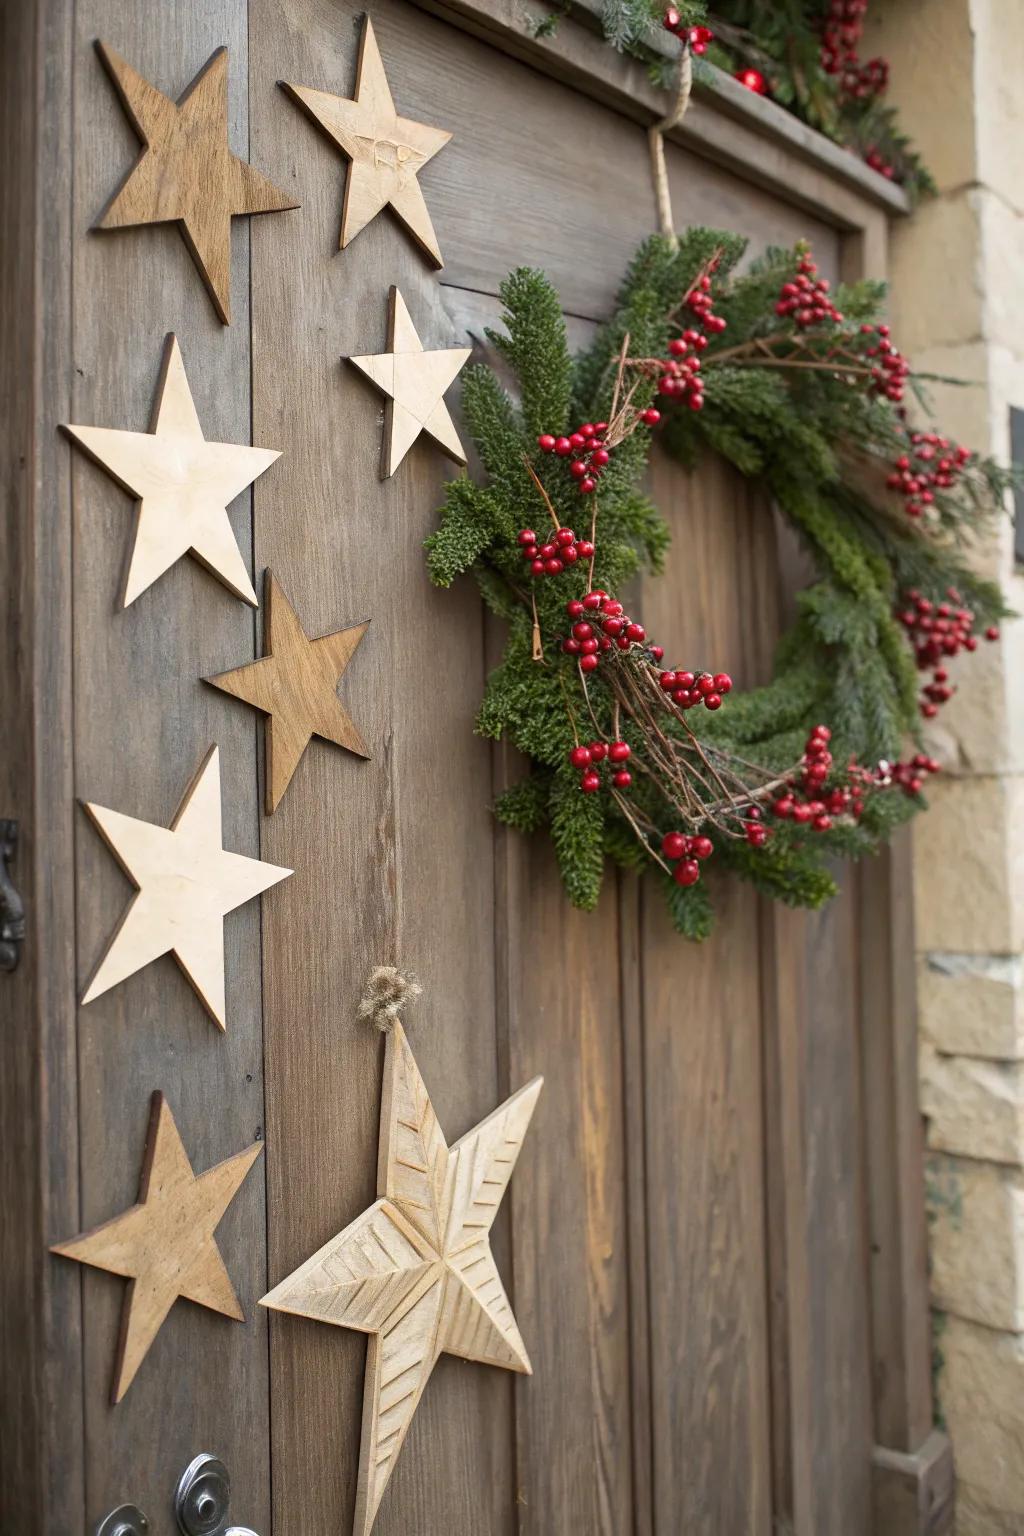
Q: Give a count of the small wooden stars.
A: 7